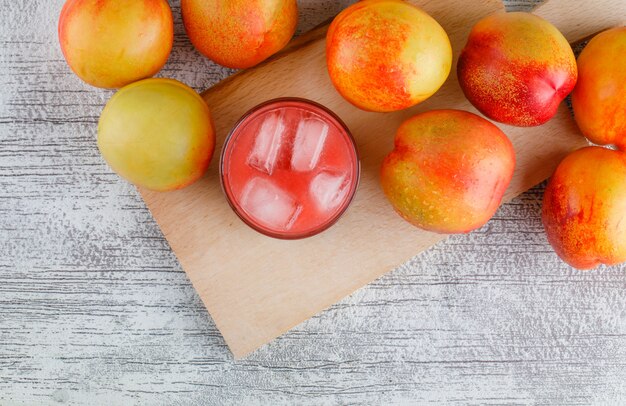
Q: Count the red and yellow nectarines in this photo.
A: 8